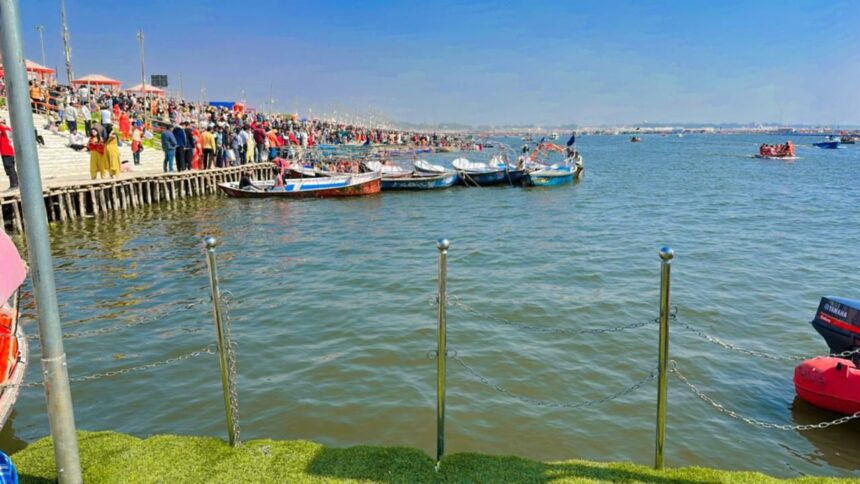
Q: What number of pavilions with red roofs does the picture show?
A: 3